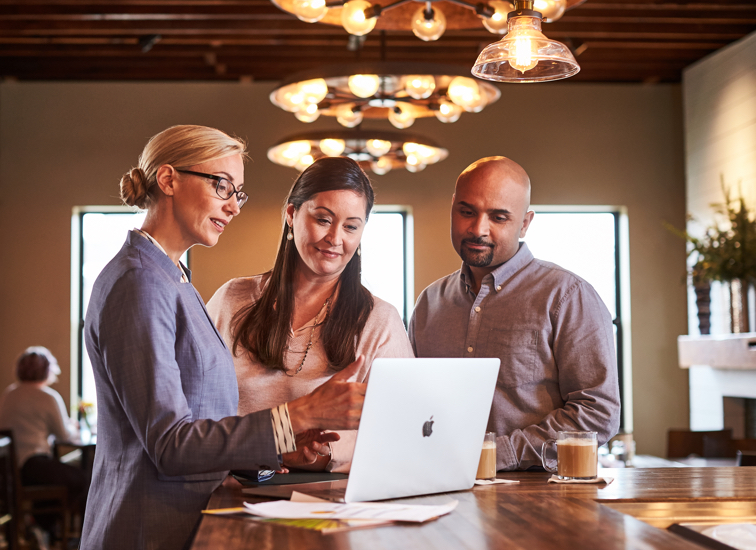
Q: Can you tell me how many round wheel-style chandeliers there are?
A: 3